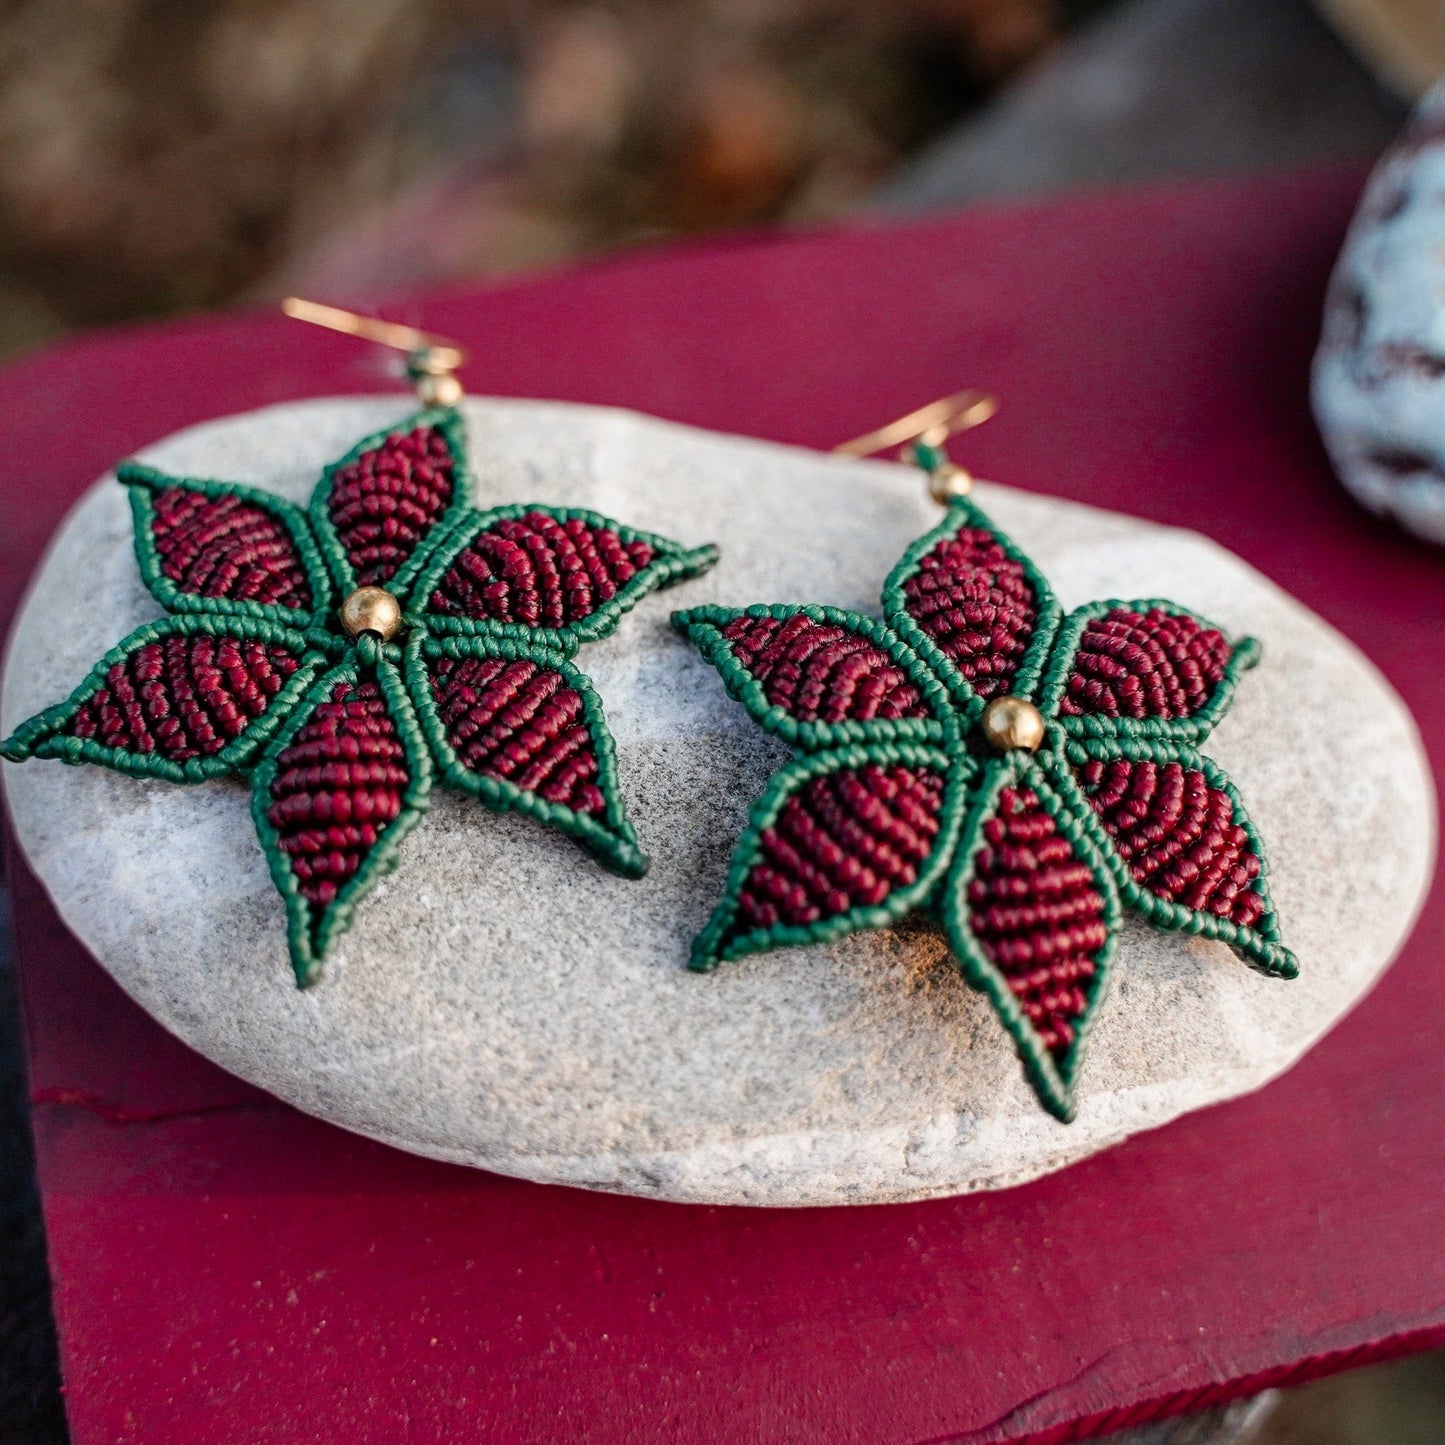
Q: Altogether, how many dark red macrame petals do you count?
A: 12